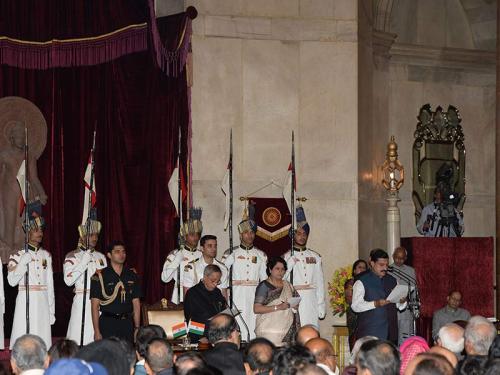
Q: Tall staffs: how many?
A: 5